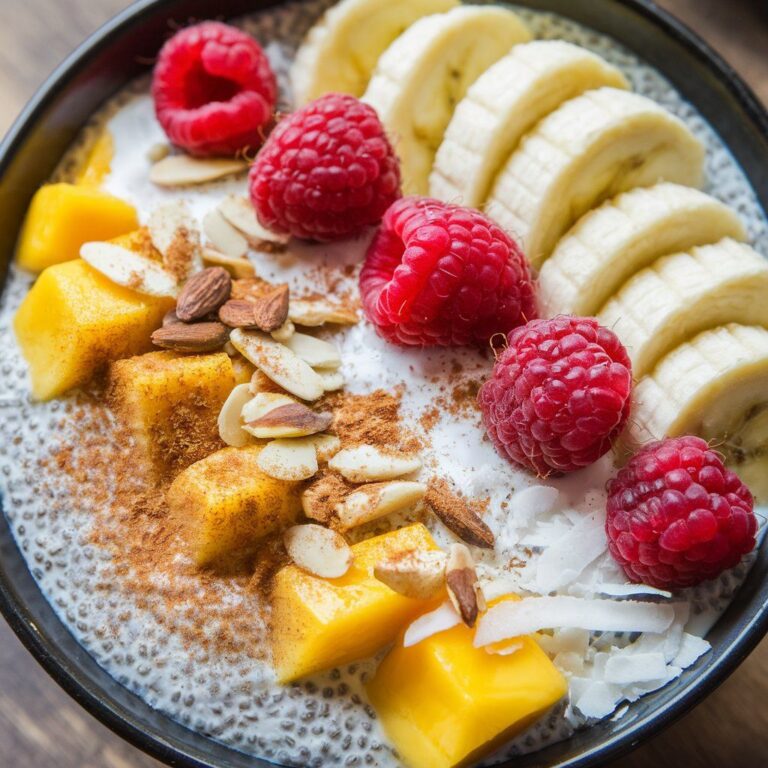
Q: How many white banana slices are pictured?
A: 7